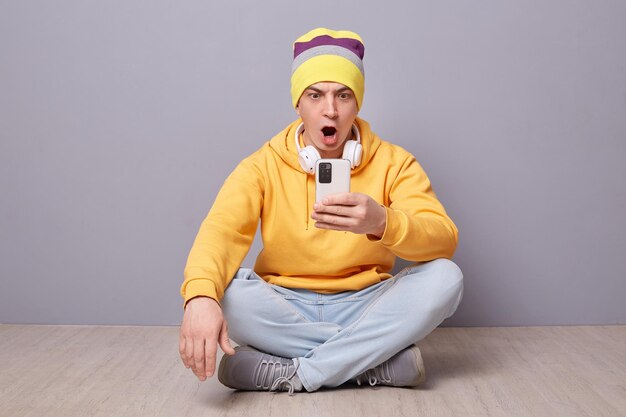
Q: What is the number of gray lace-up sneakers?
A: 2